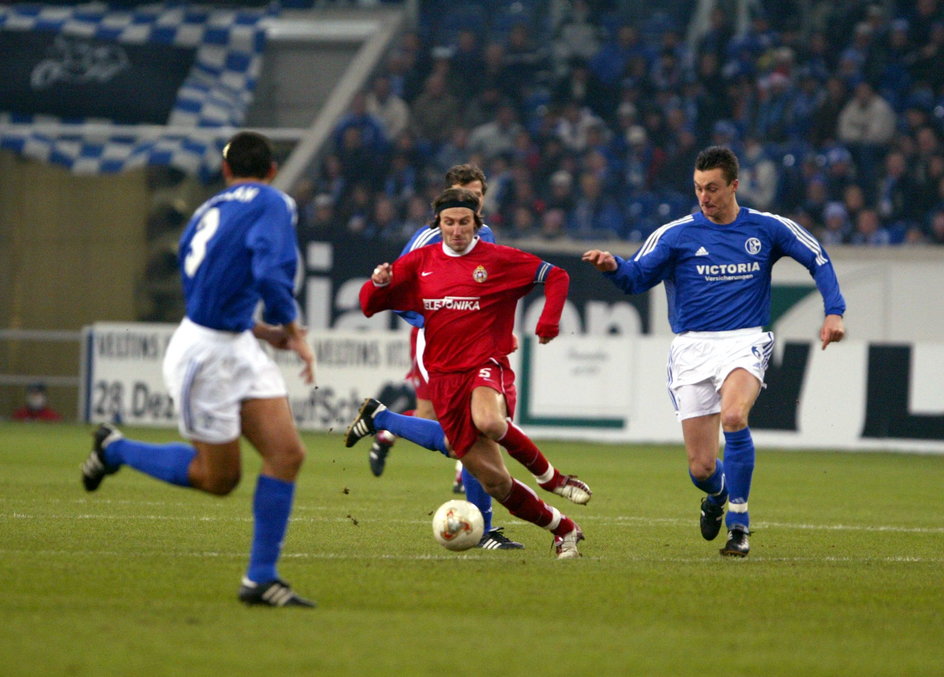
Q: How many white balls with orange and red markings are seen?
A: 1